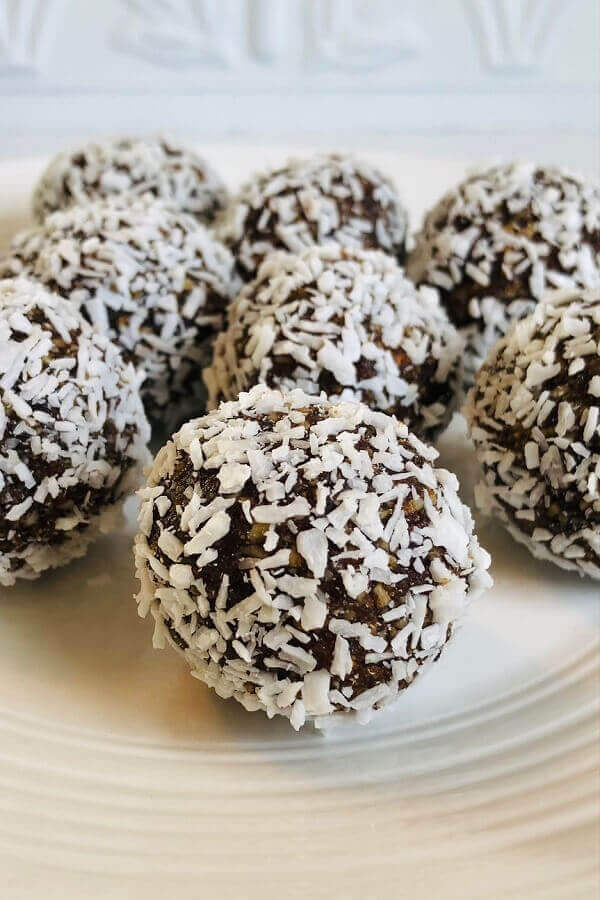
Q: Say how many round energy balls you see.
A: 8